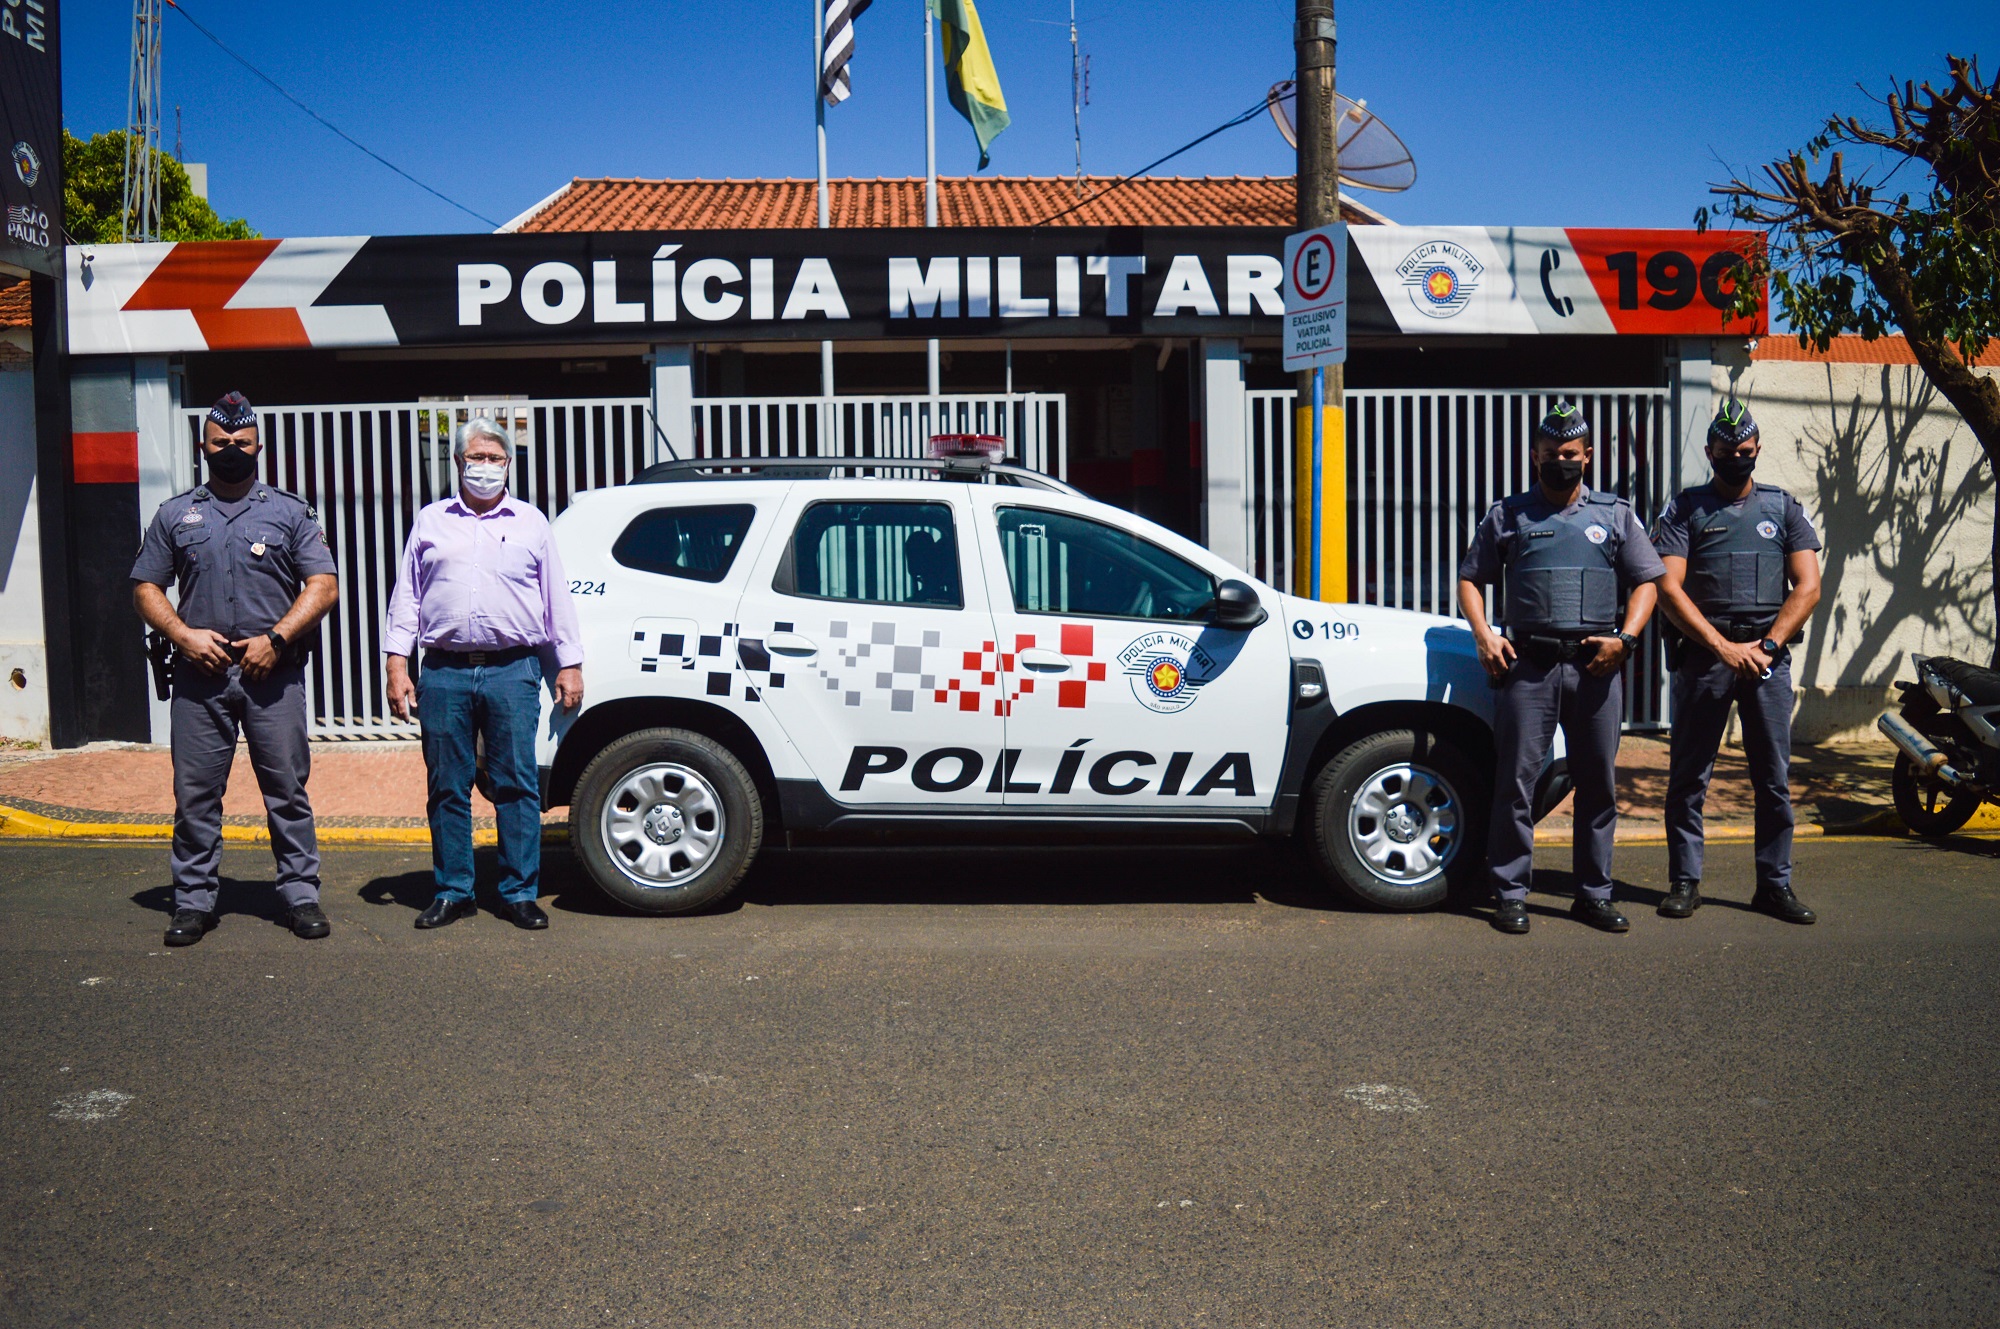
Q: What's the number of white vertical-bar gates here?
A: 3